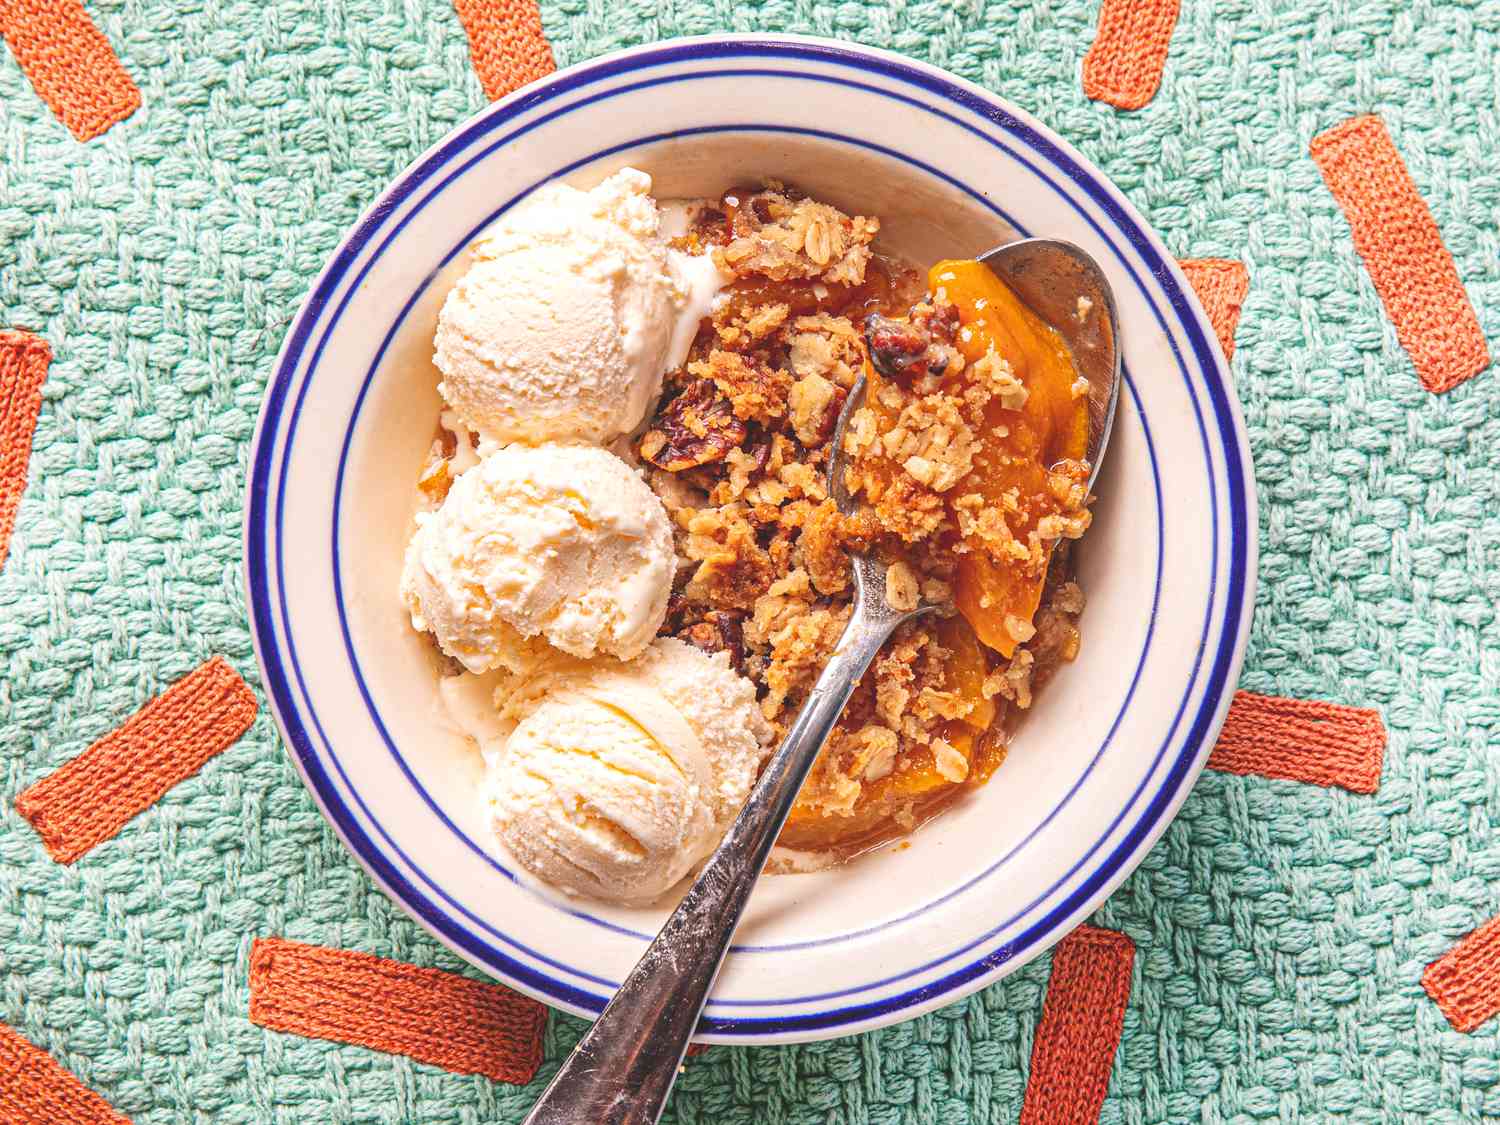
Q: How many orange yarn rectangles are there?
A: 12